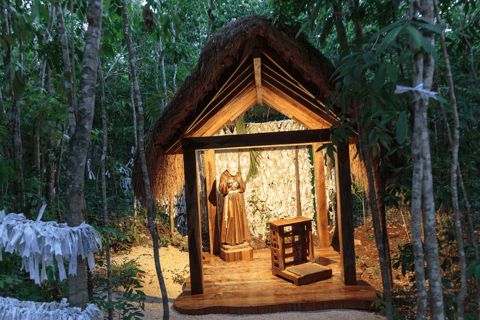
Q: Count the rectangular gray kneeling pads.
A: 1